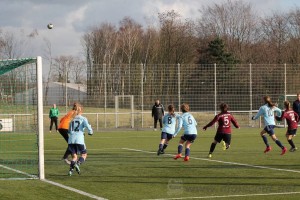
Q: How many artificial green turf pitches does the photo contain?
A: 1